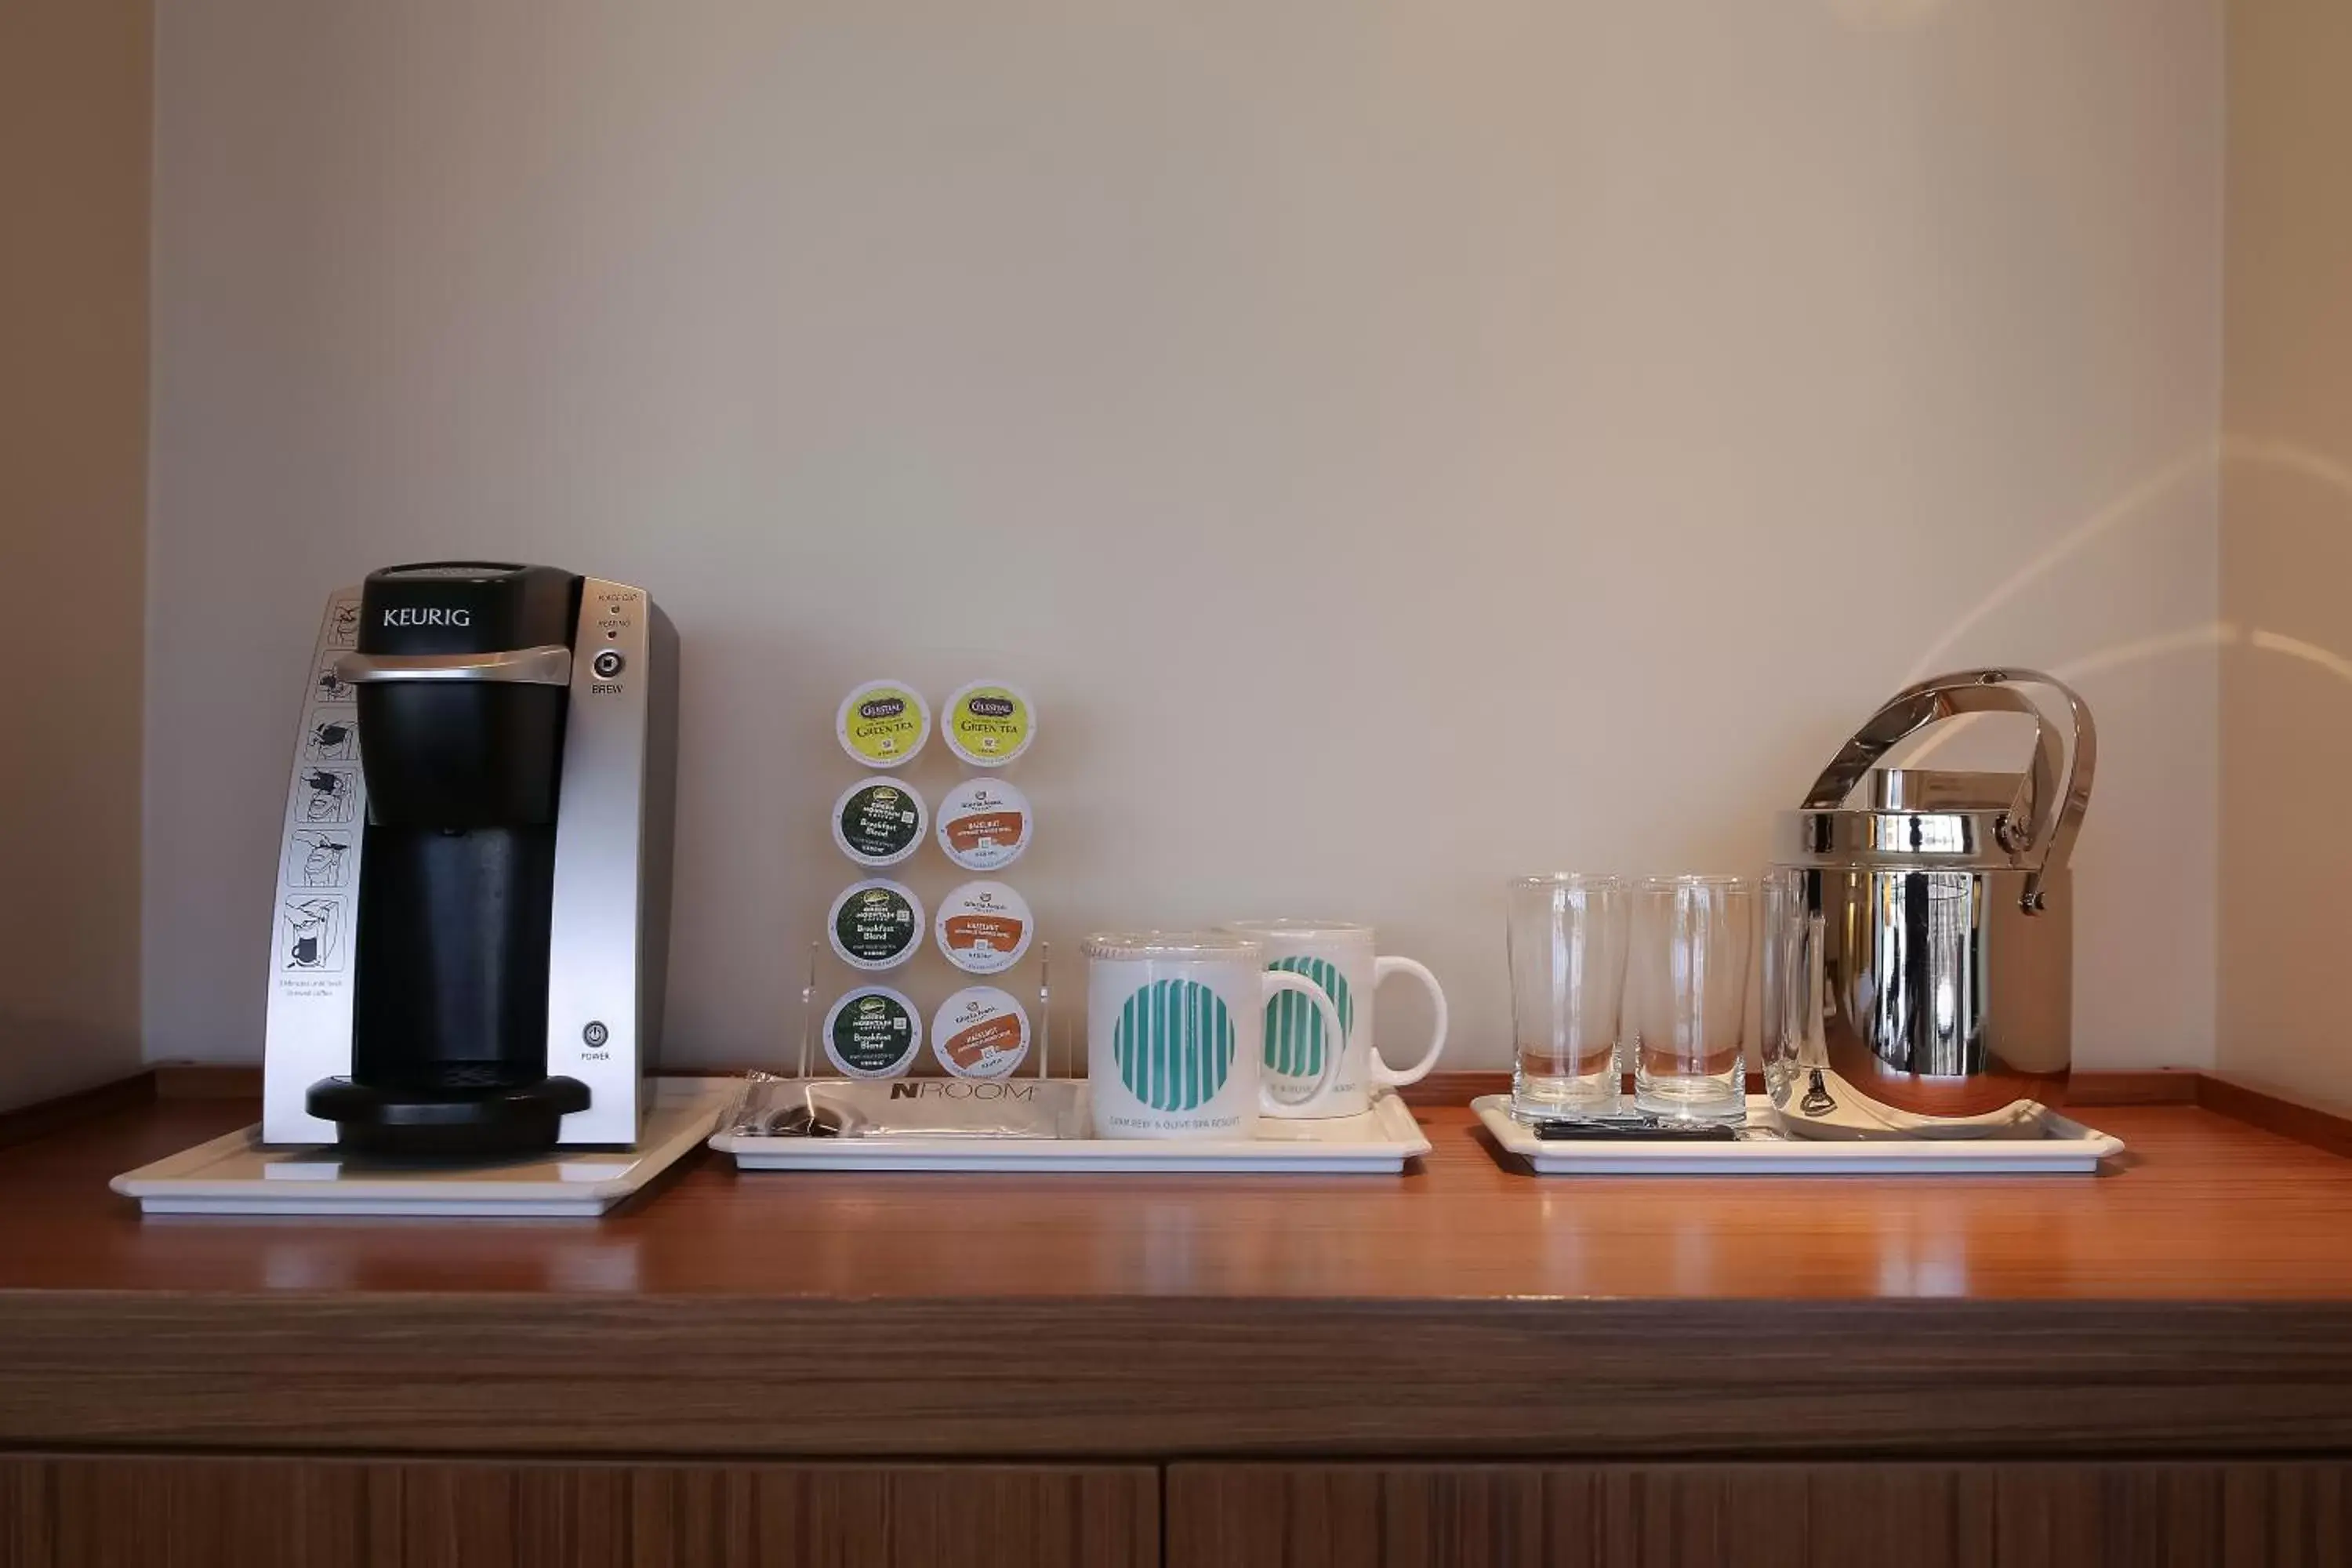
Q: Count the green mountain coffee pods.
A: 3